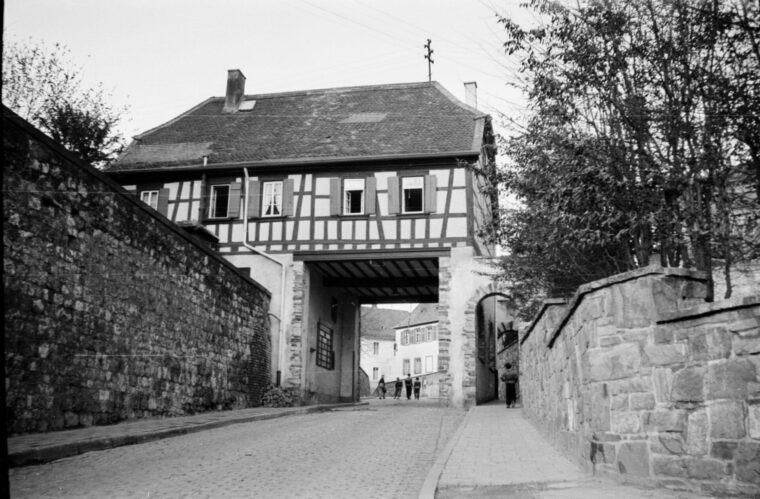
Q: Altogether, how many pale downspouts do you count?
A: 1